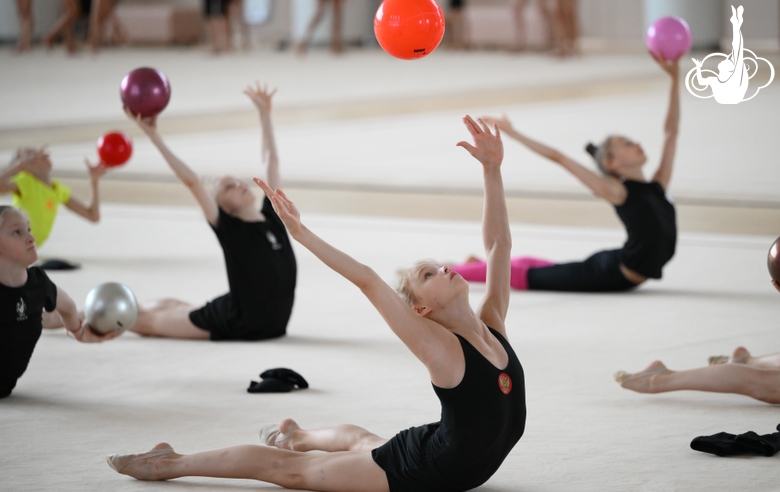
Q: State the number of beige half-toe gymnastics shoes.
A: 4